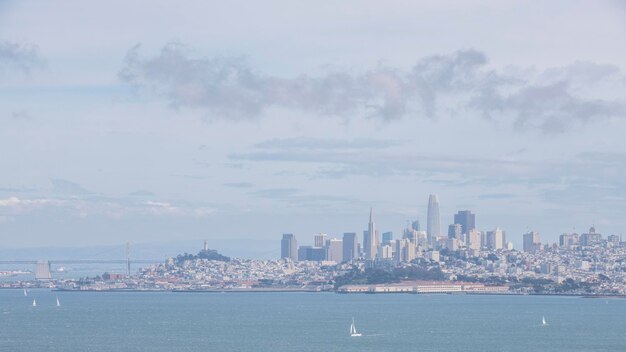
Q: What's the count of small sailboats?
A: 5